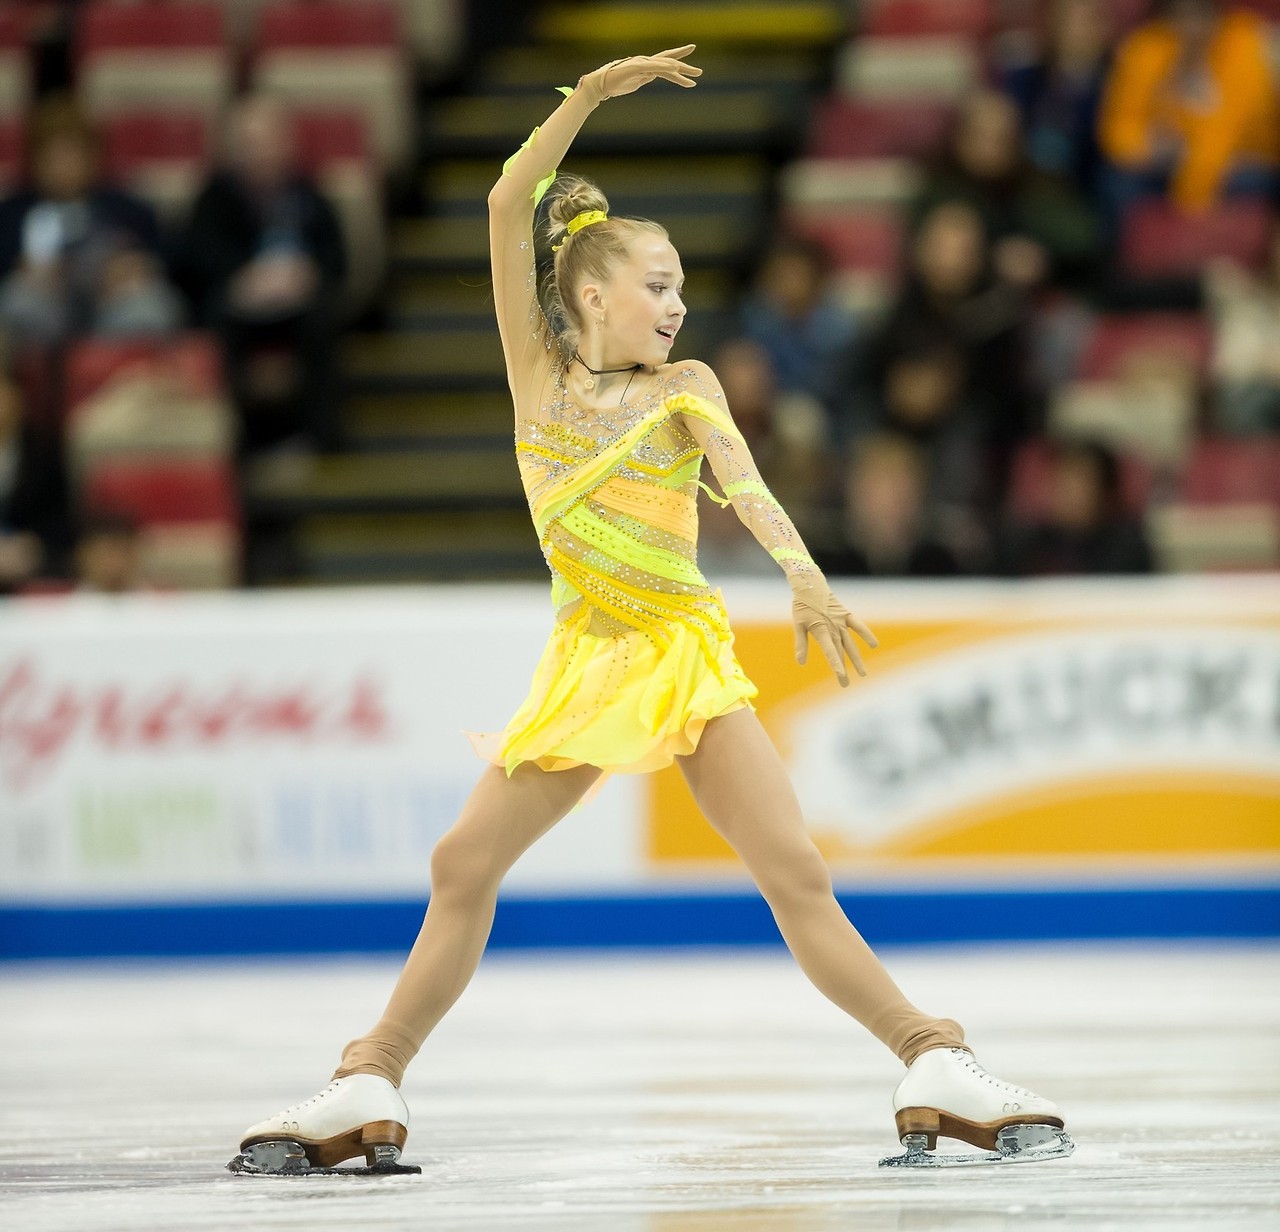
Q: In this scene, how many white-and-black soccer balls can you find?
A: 0